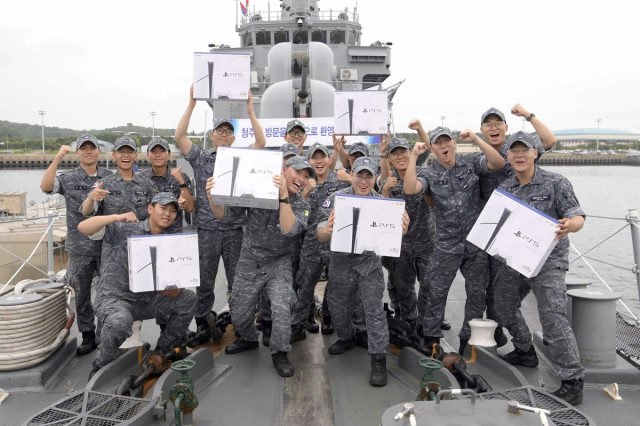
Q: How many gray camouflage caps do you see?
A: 15